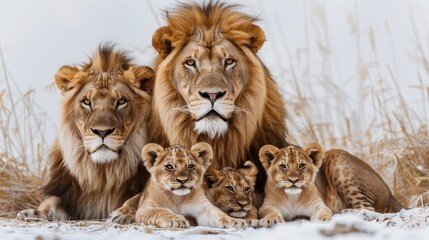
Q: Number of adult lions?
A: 2